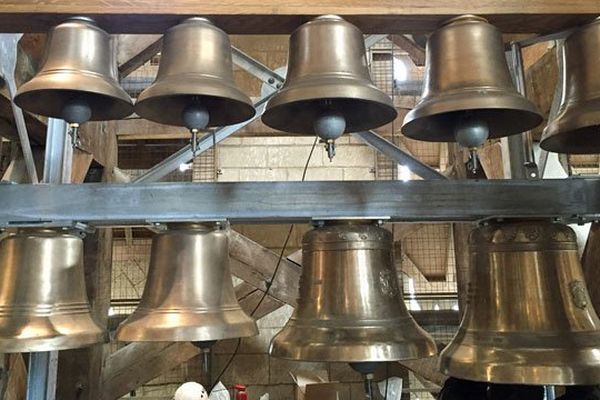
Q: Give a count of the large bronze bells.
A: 9